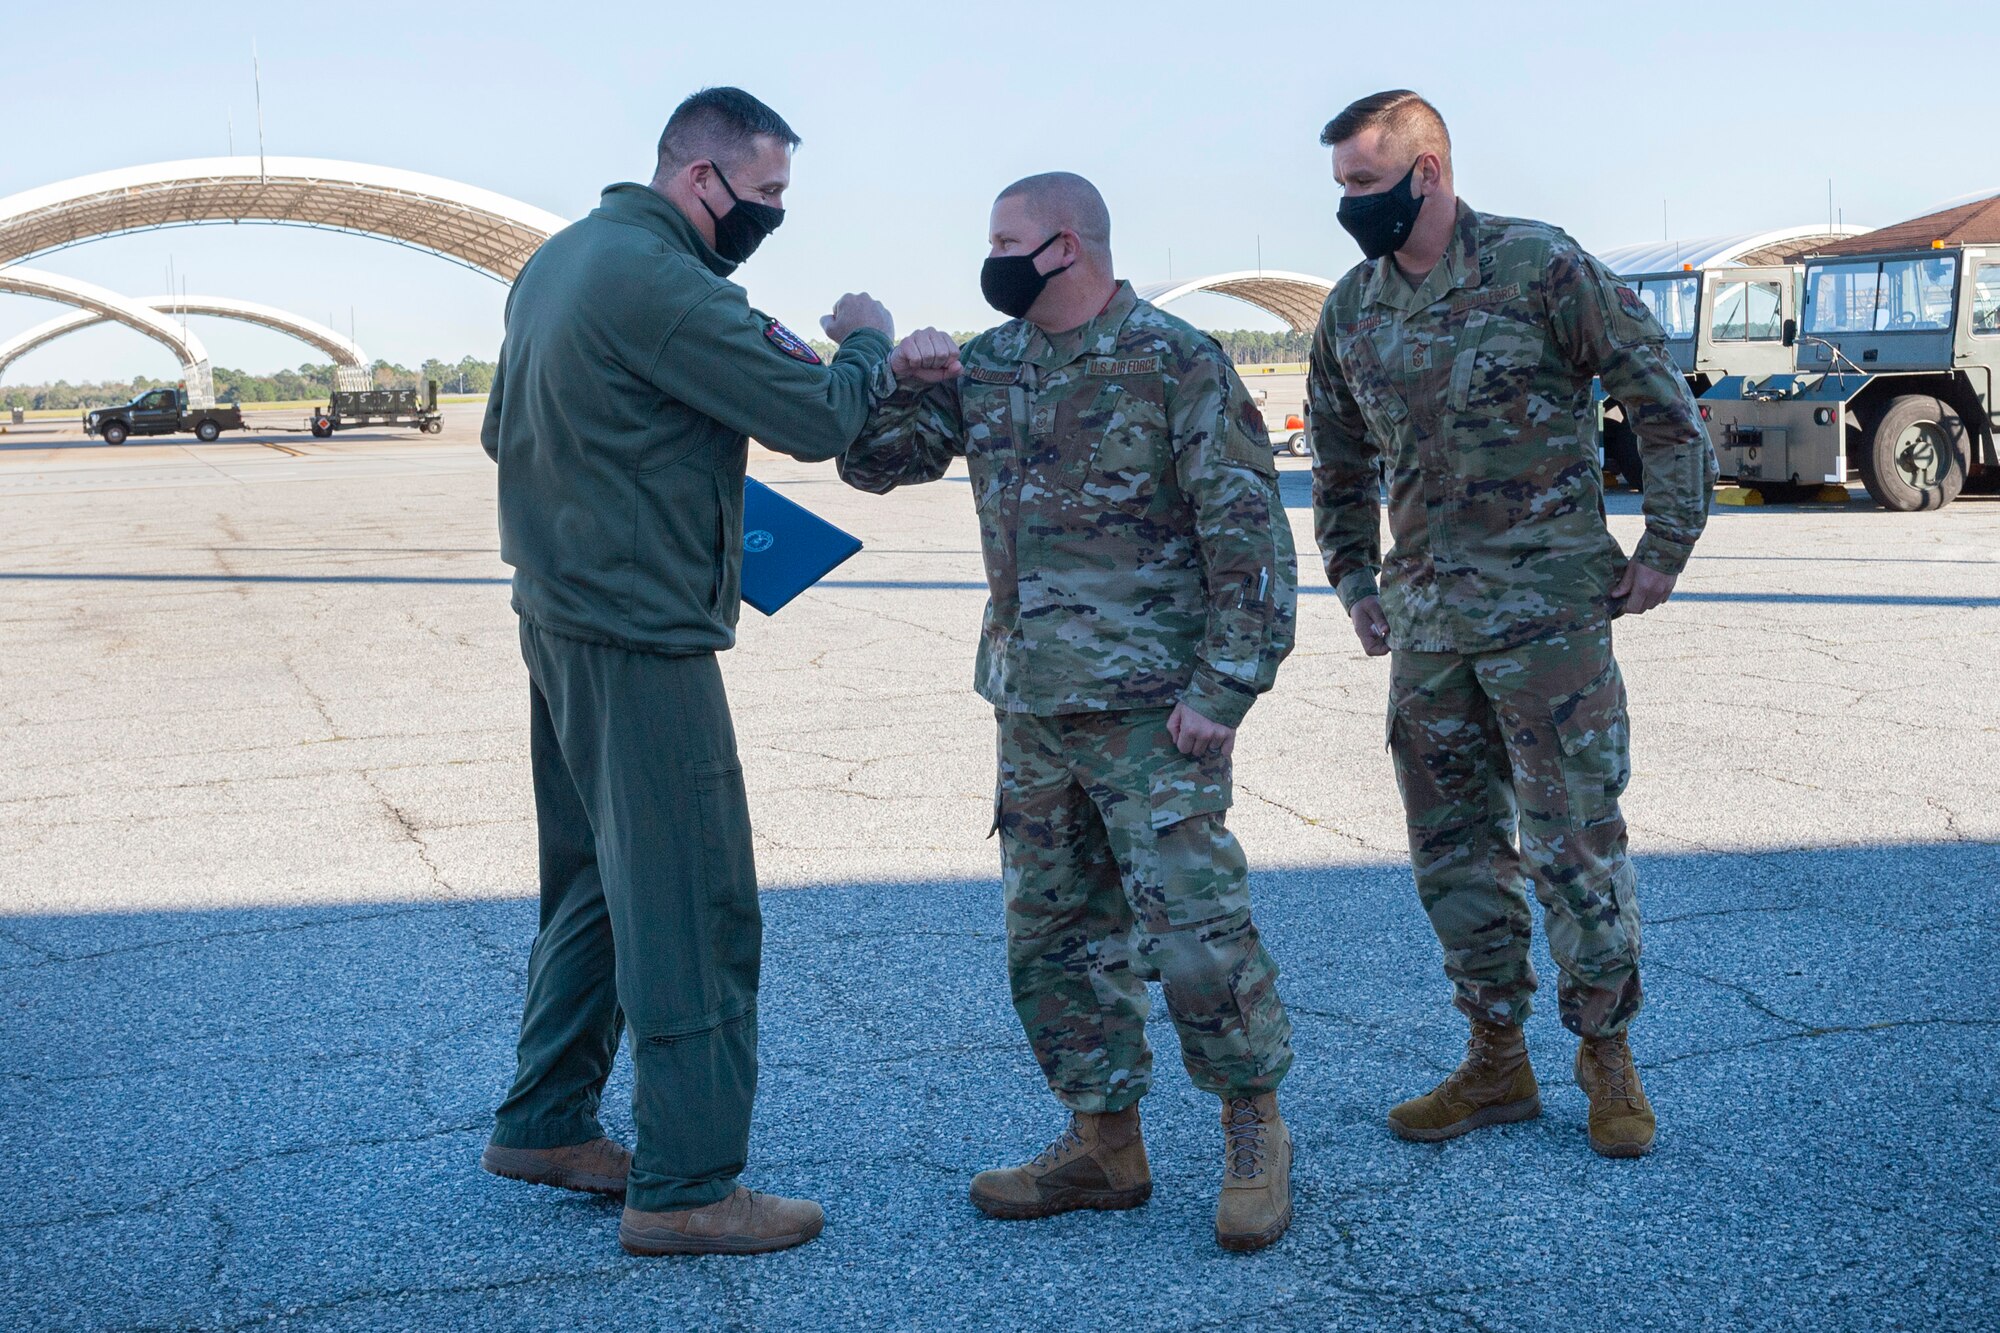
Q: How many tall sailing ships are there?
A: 0